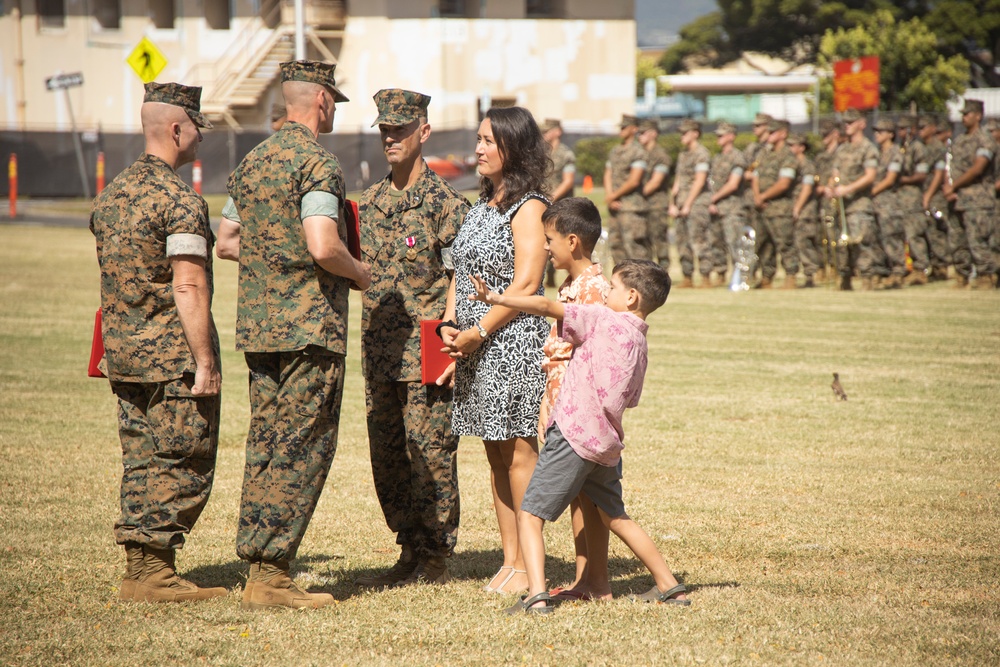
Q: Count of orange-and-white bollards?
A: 1